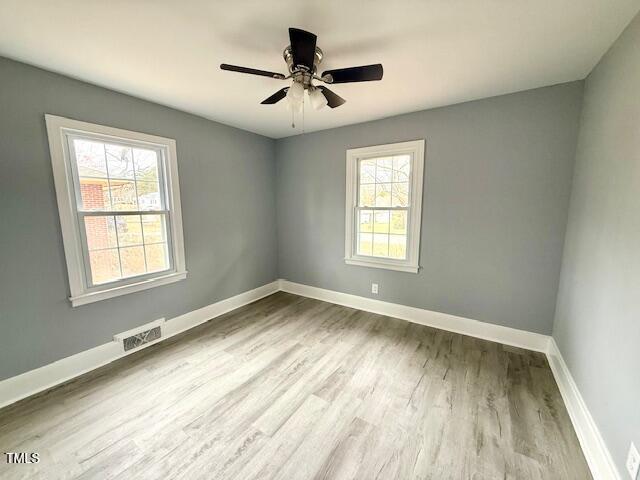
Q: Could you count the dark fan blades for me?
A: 5